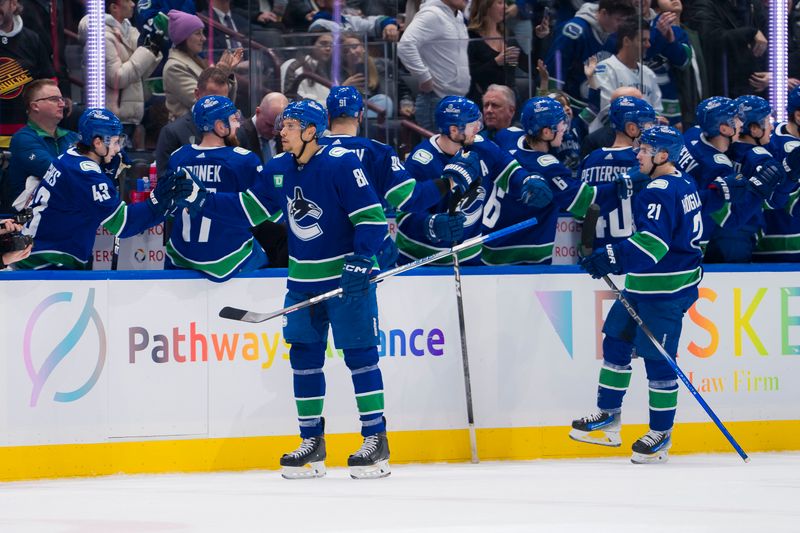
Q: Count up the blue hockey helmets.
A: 11